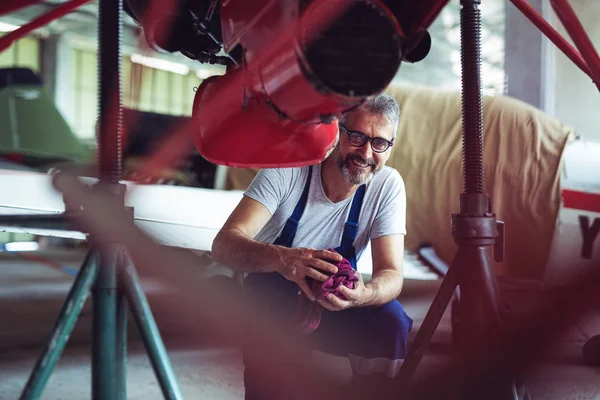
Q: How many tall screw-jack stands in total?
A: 2